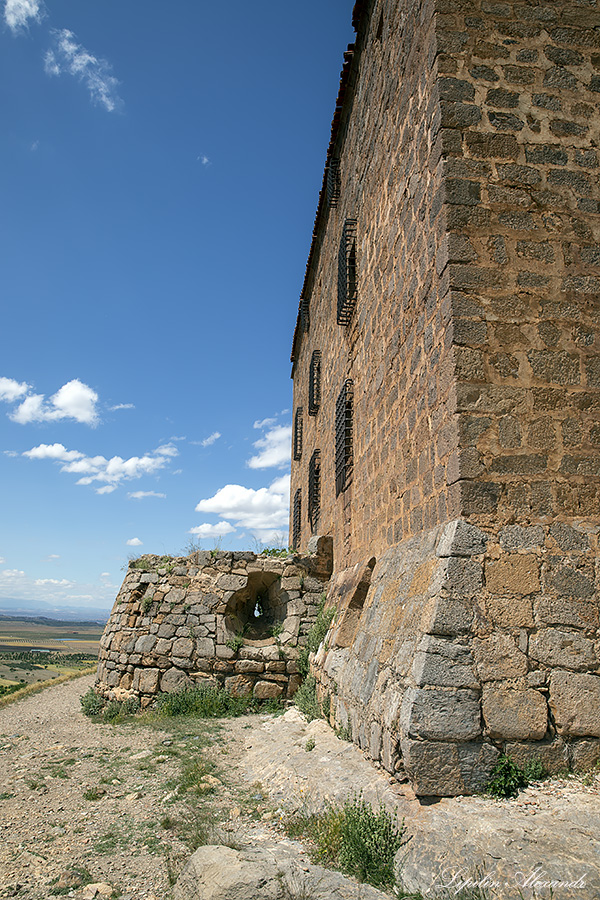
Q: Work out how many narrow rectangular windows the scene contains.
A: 8